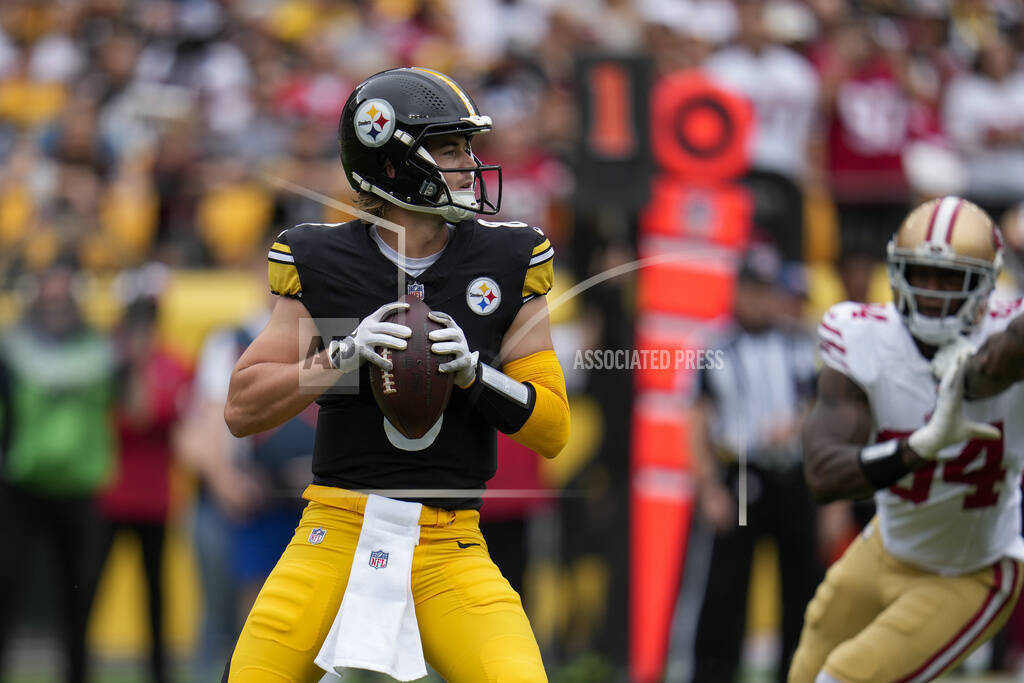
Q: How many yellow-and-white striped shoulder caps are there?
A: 2